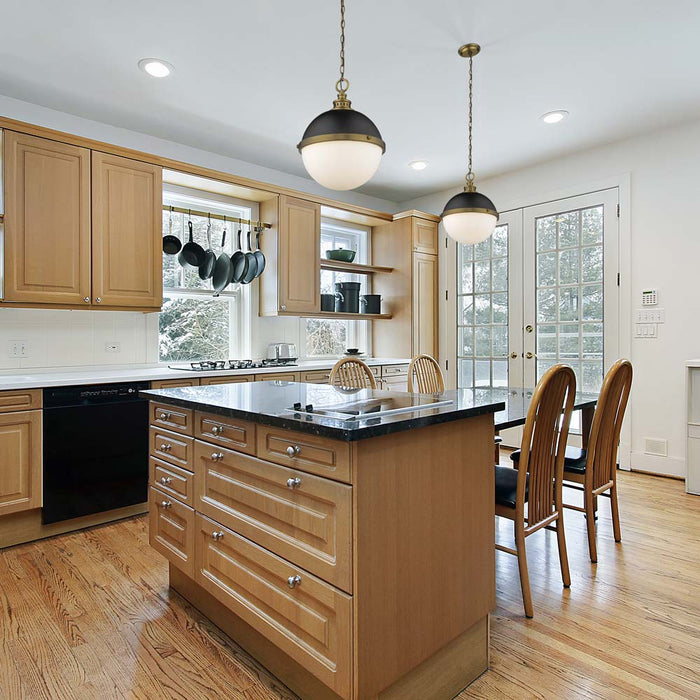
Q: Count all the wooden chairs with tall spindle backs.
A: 4